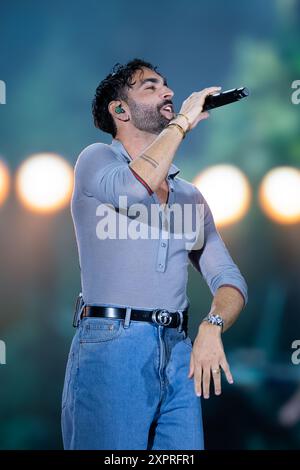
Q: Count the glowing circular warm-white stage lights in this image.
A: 4